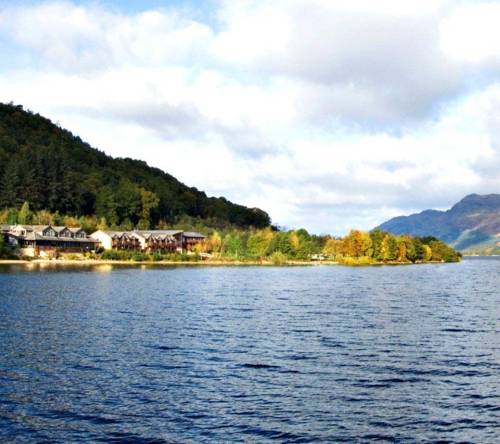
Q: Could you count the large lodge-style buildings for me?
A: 2